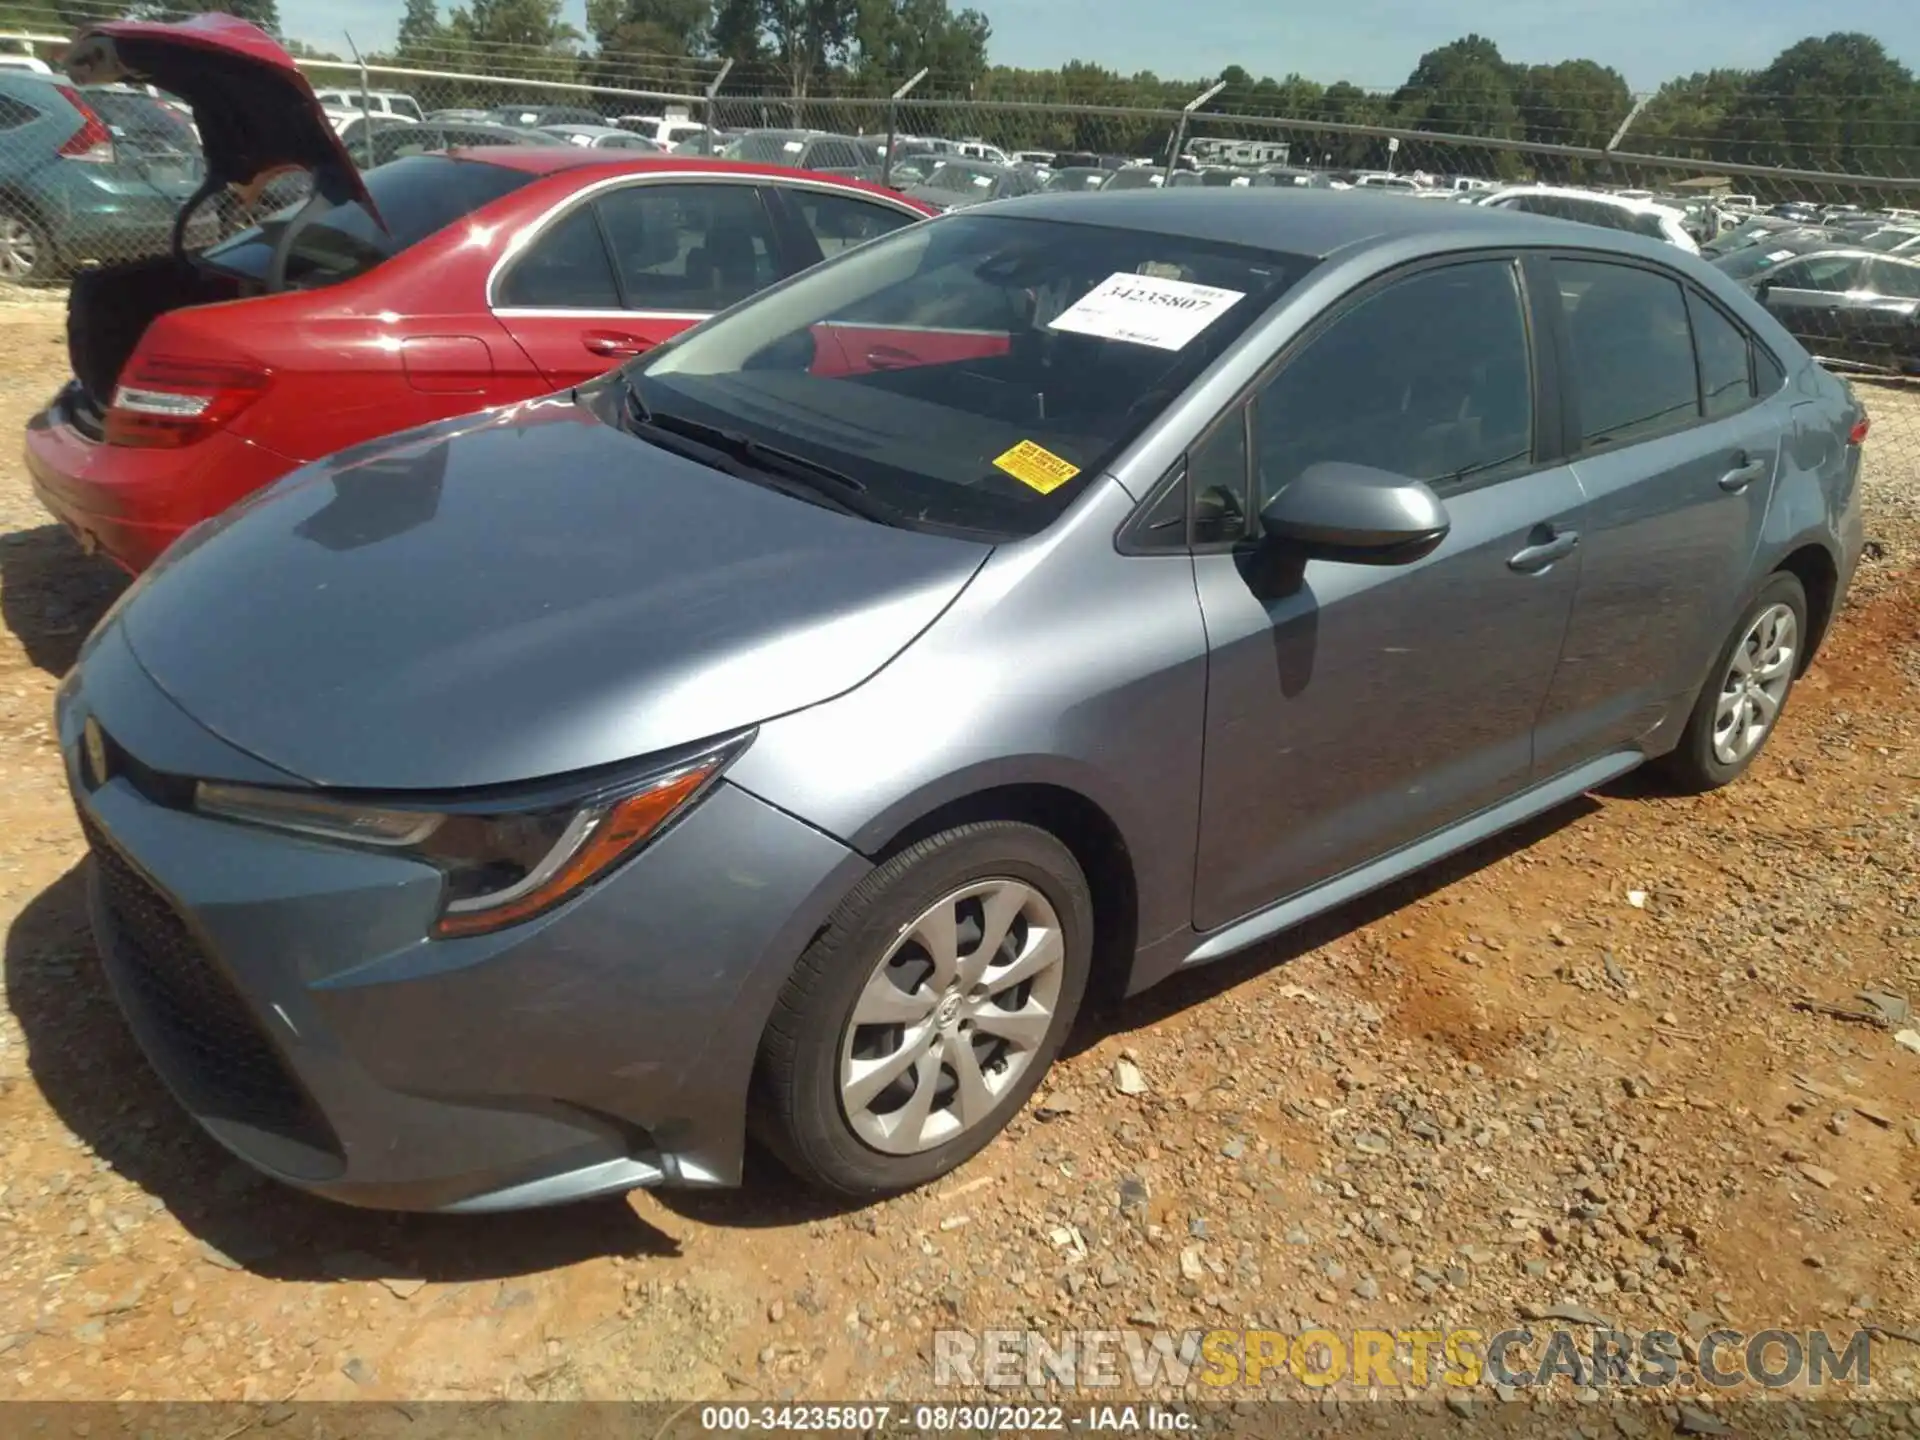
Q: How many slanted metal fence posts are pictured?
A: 5